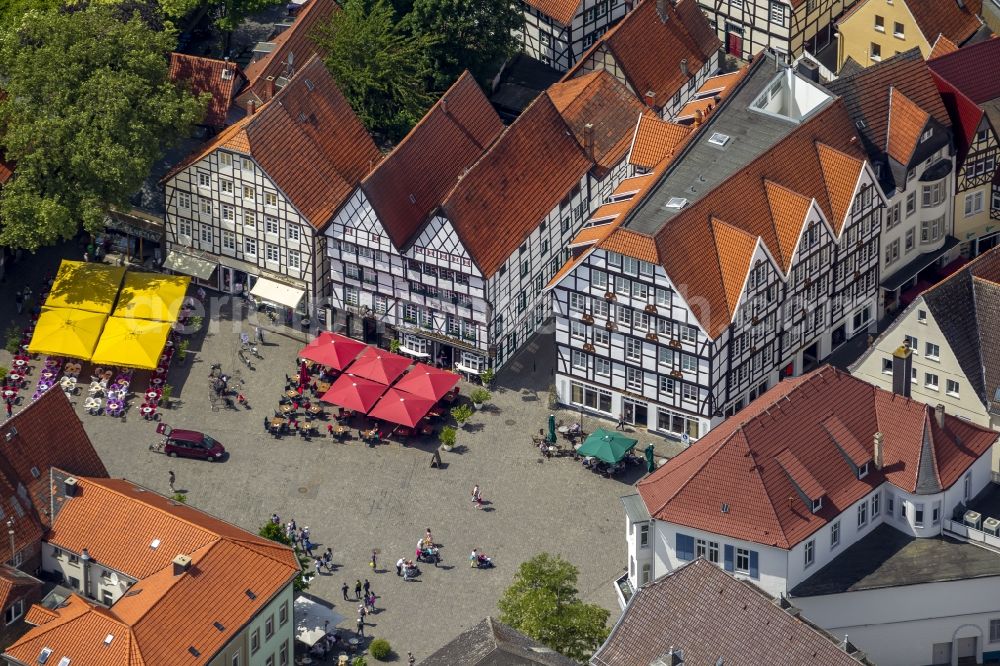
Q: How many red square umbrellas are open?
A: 5